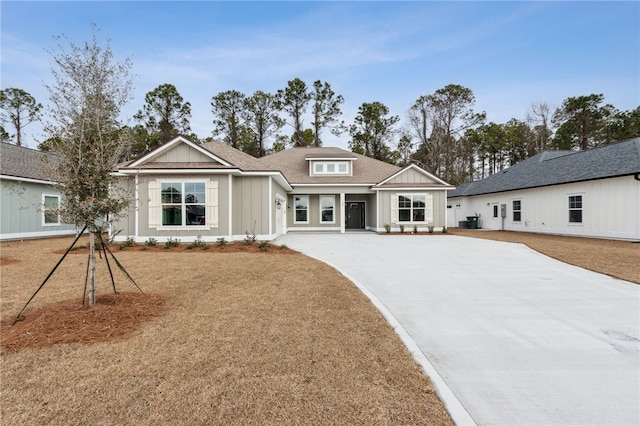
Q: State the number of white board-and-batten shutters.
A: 4